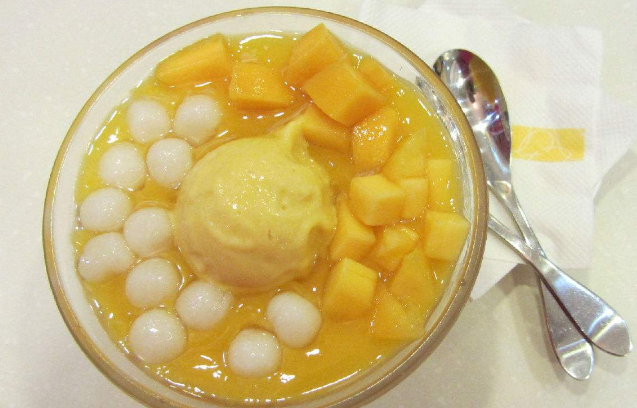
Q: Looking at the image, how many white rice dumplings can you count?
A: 12